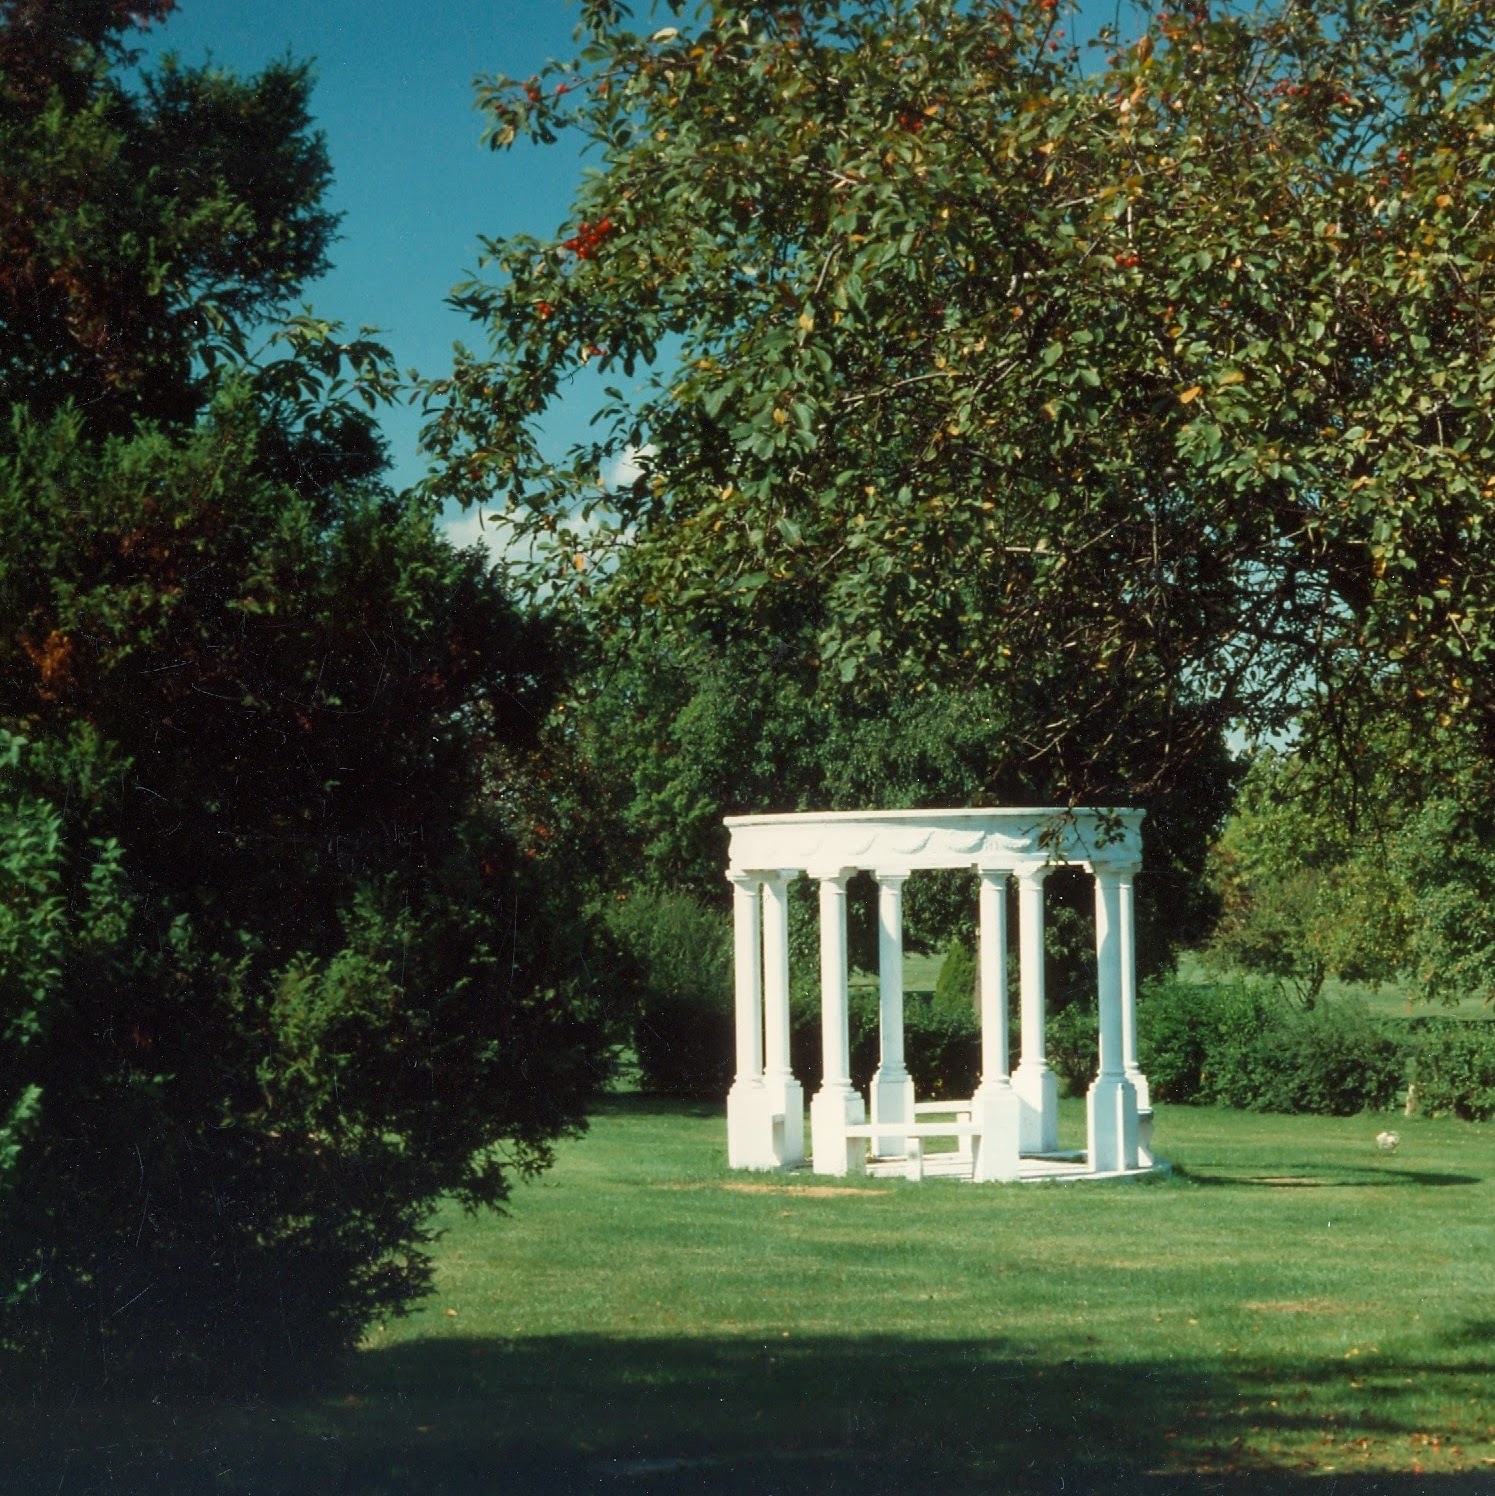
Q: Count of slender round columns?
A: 8